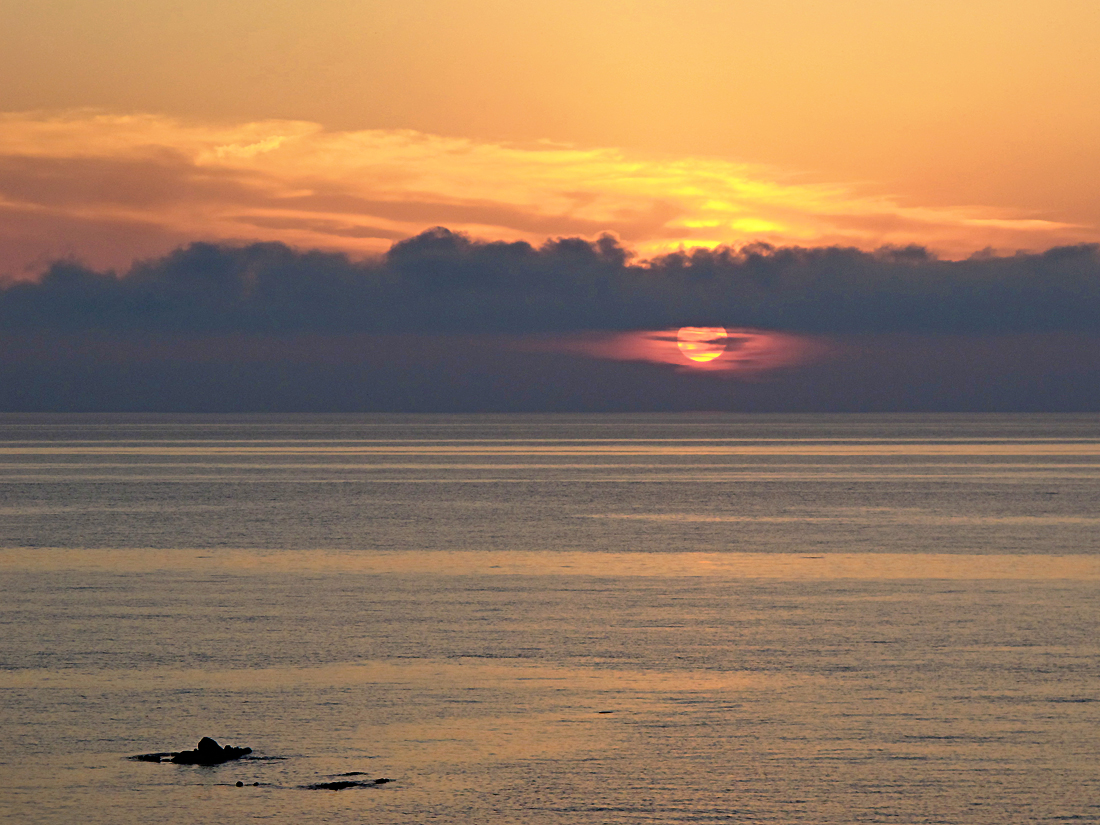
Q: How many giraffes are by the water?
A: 0